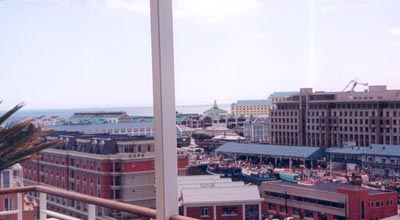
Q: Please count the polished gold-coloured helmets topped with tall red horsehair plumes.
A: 0